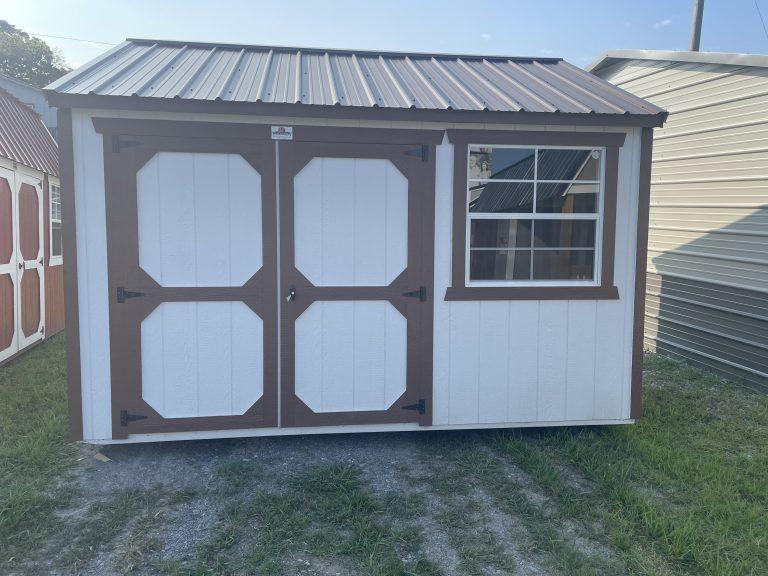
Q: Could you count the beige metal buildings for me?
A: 1